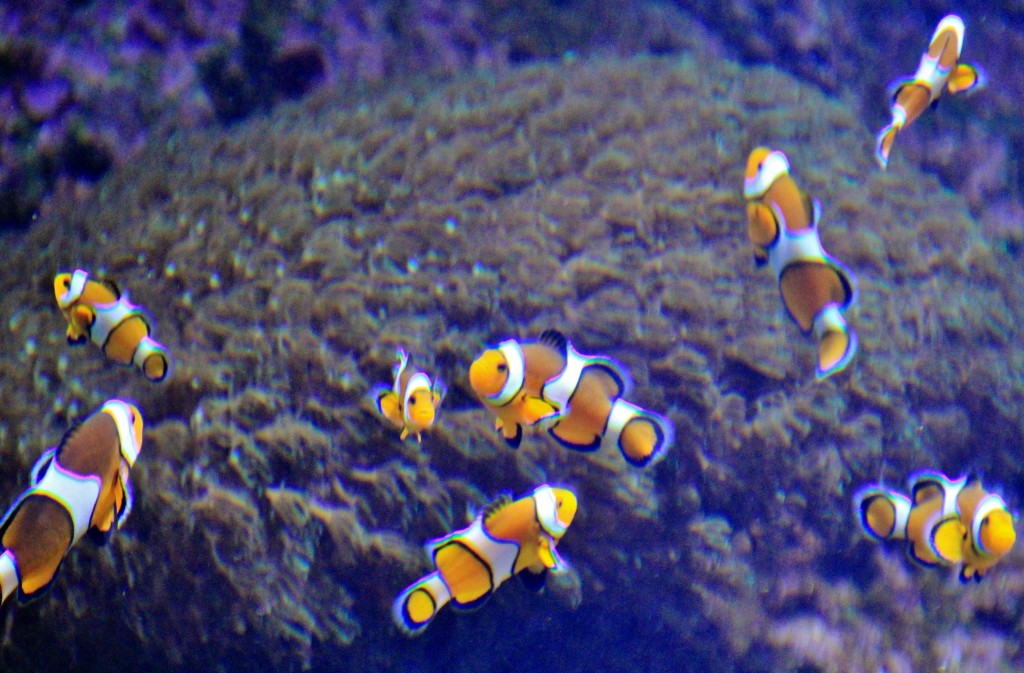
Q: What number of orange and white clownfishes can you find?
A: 8